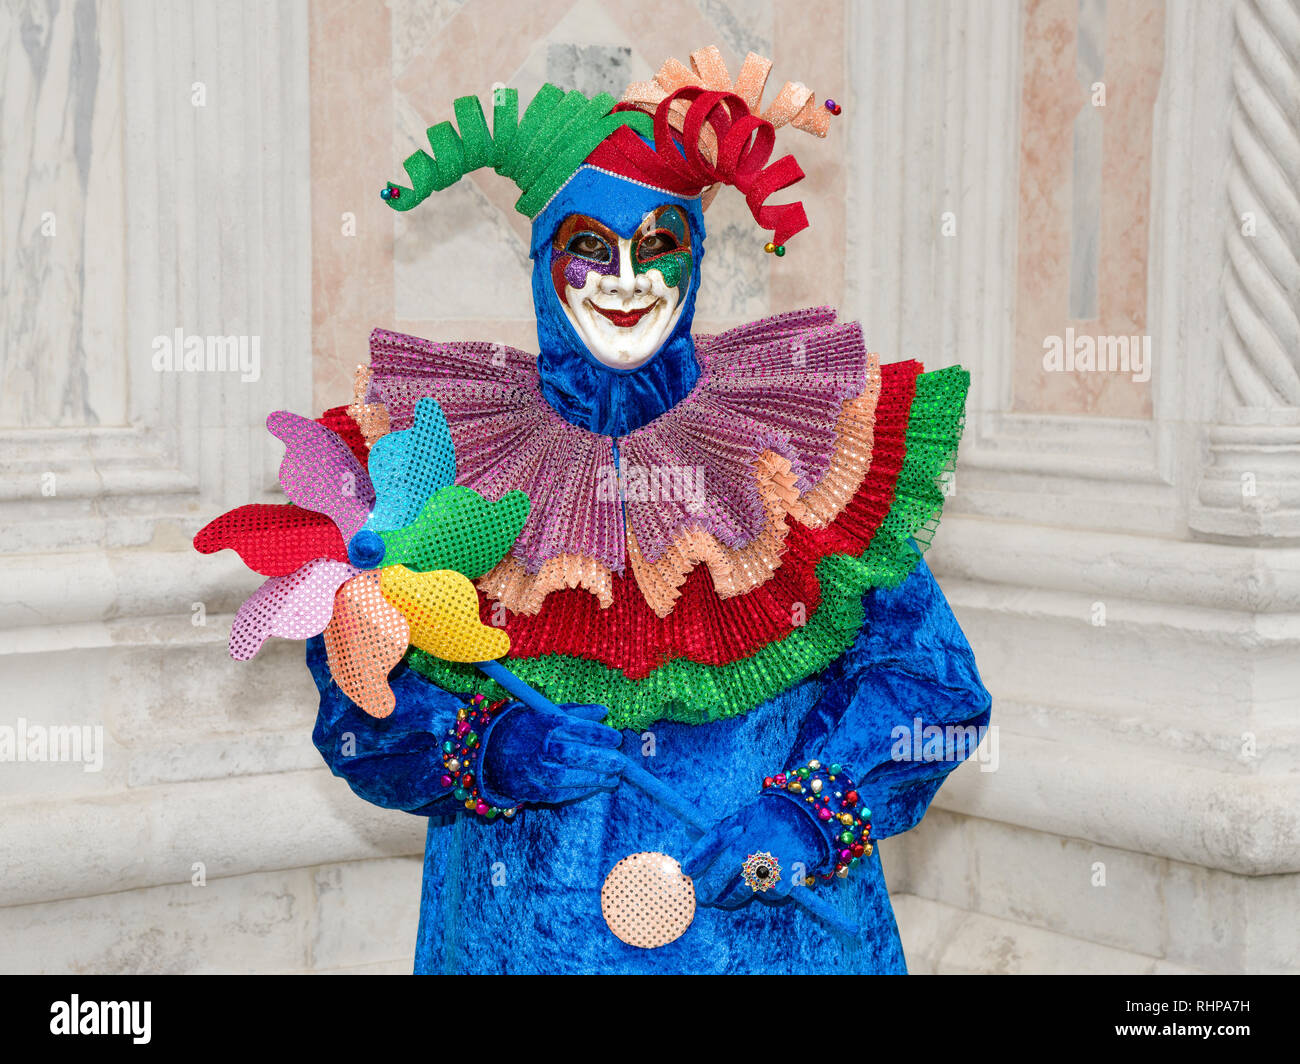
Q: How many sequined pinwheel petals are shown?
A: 7